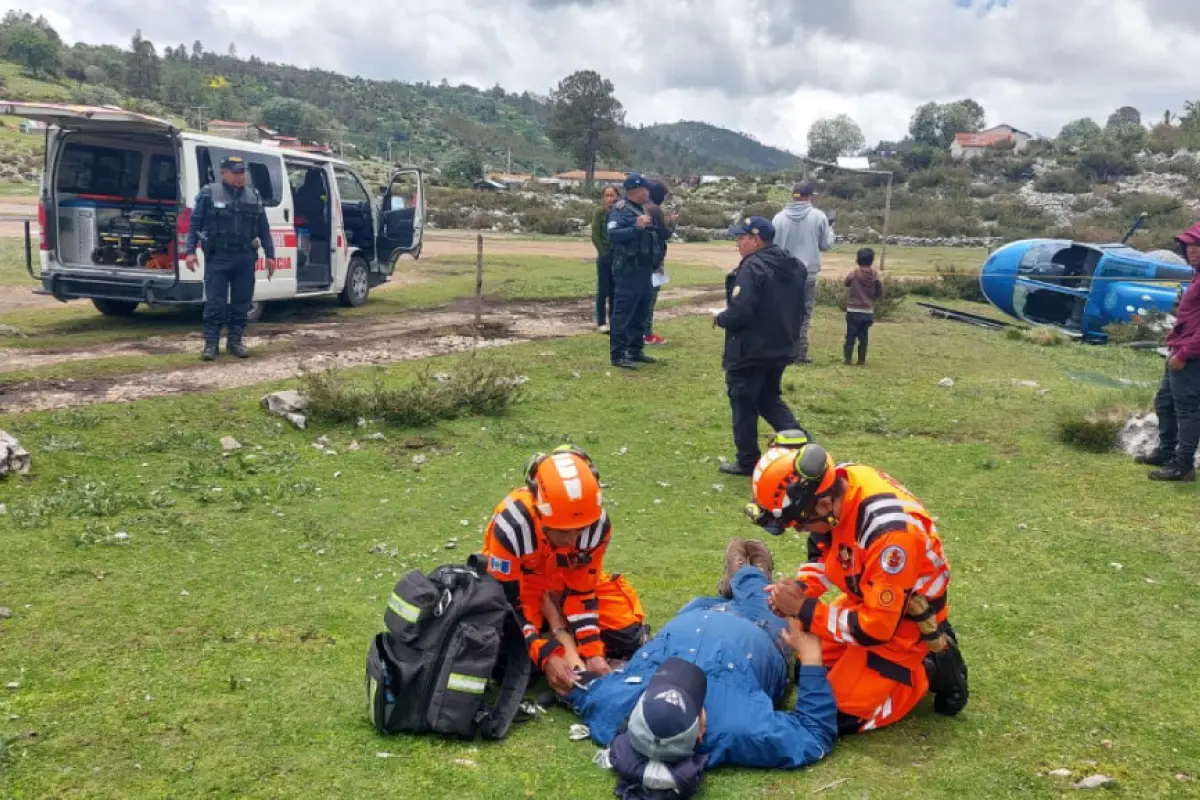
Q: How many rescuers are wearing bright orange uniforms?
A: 2